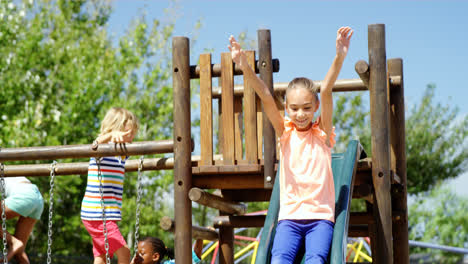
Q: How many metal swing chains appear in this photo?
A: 4